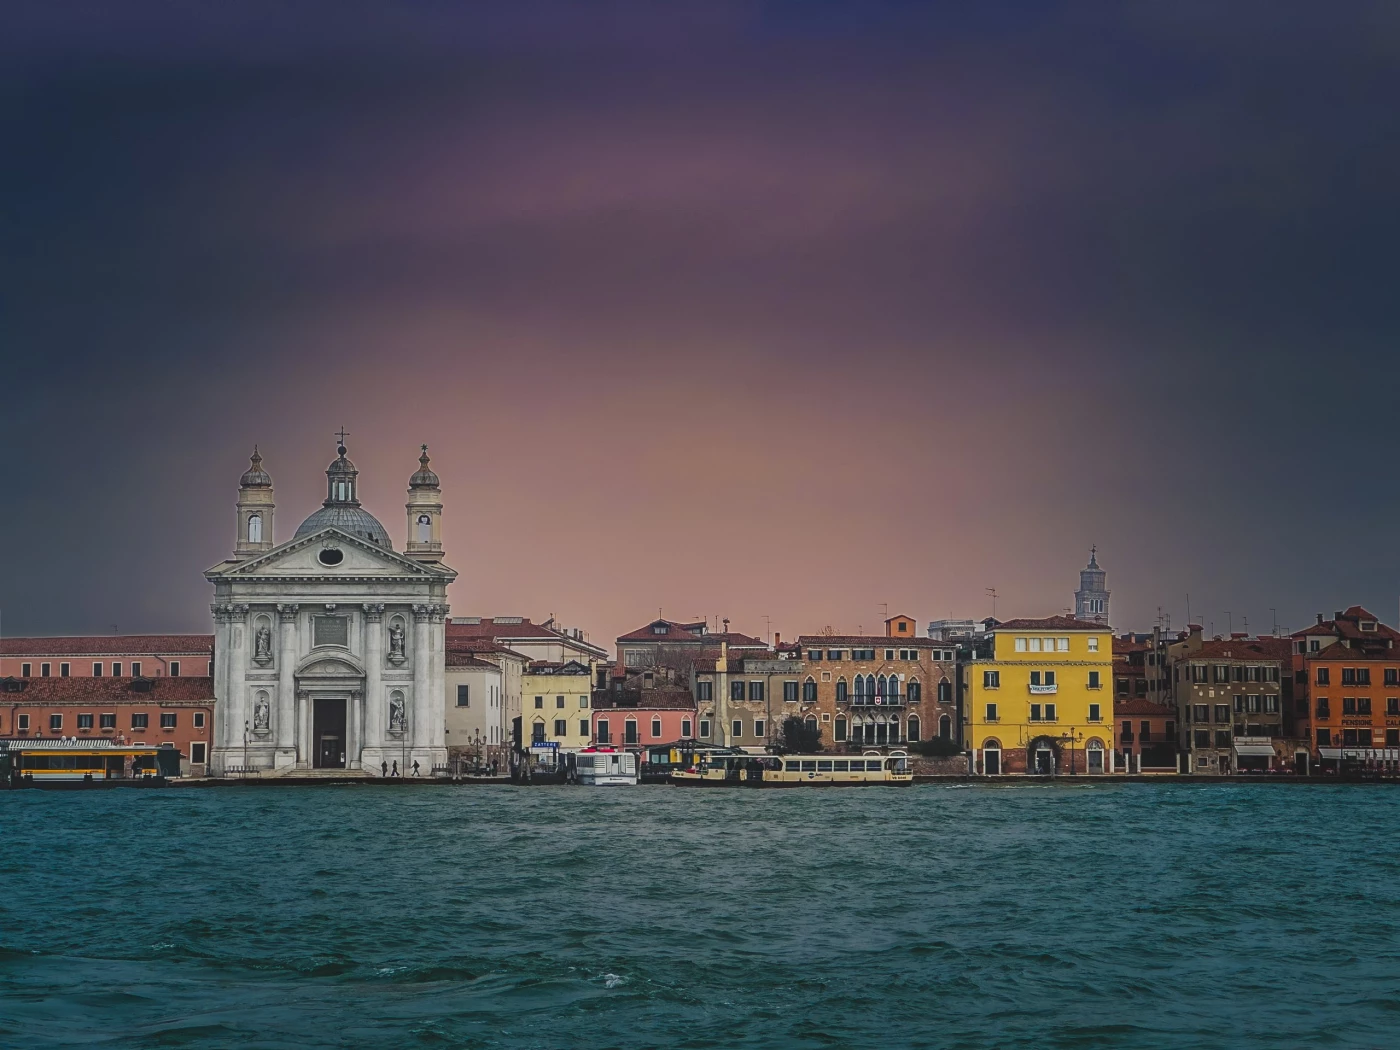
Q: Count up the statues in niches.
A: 4